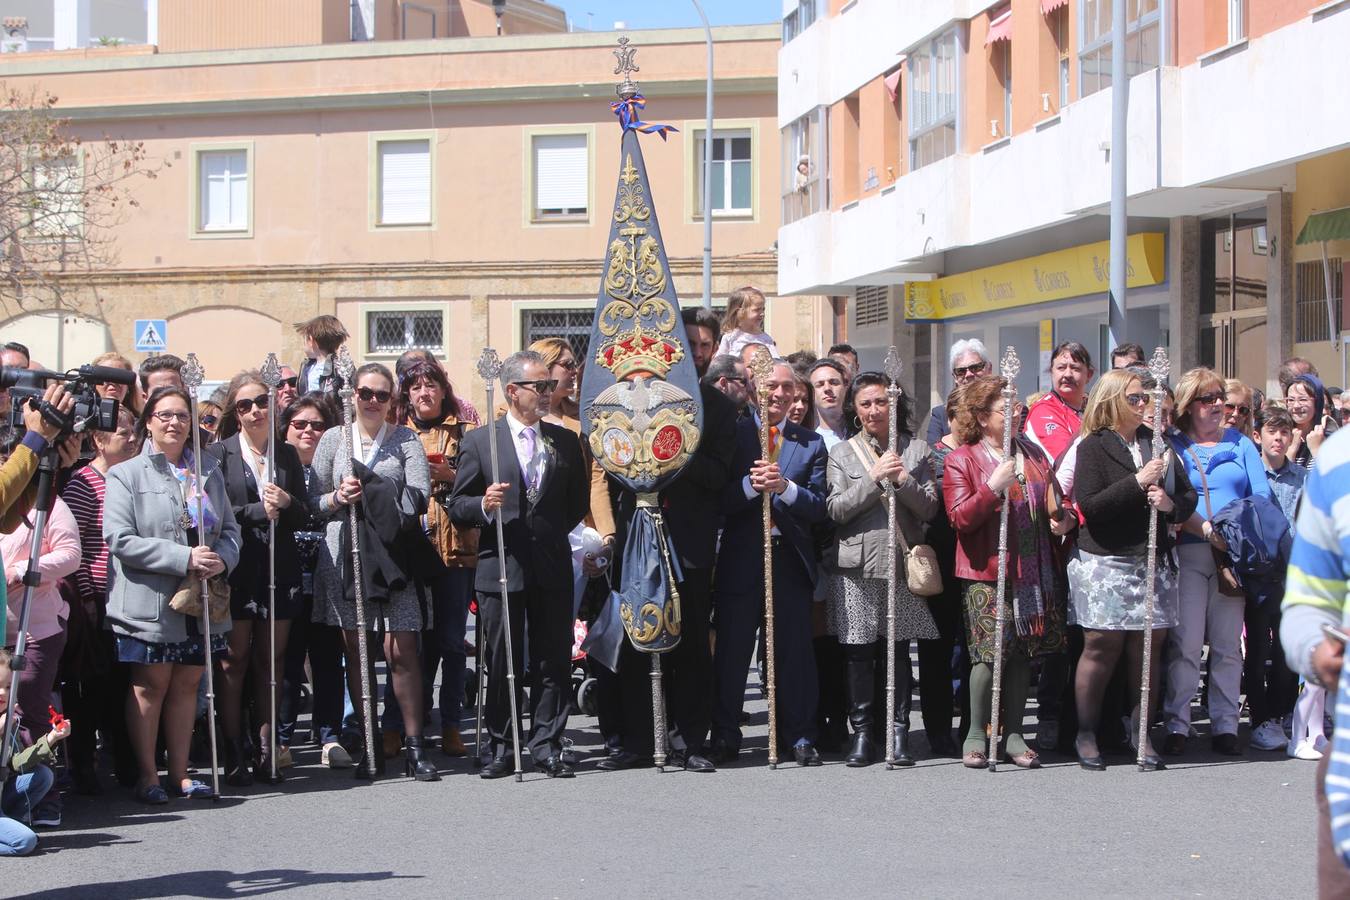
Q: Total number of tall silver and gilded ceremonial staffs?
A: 8